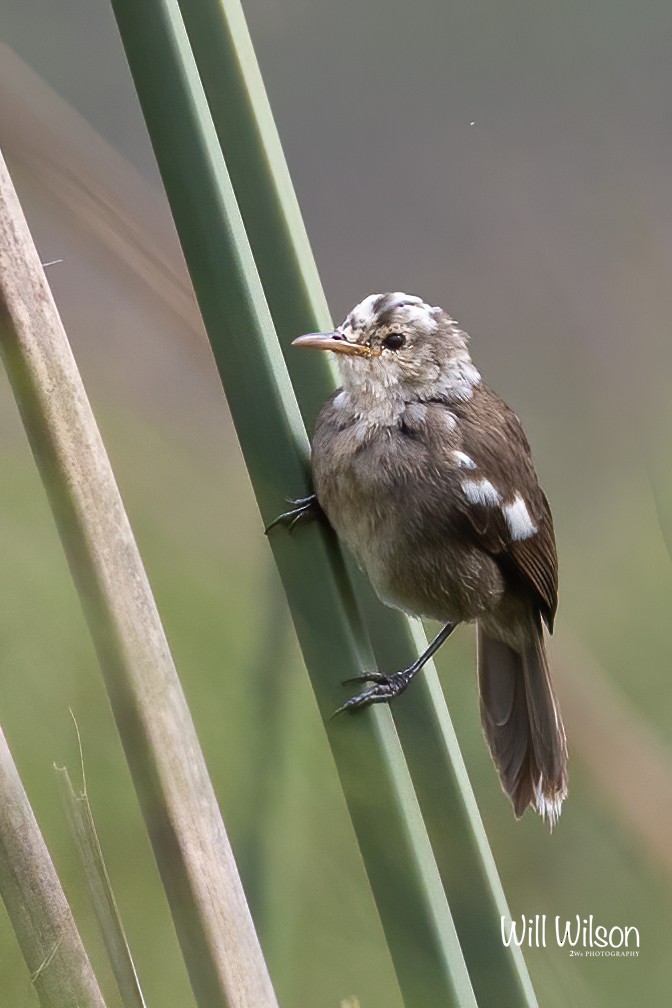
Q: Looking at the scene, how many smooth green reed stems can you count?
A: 2